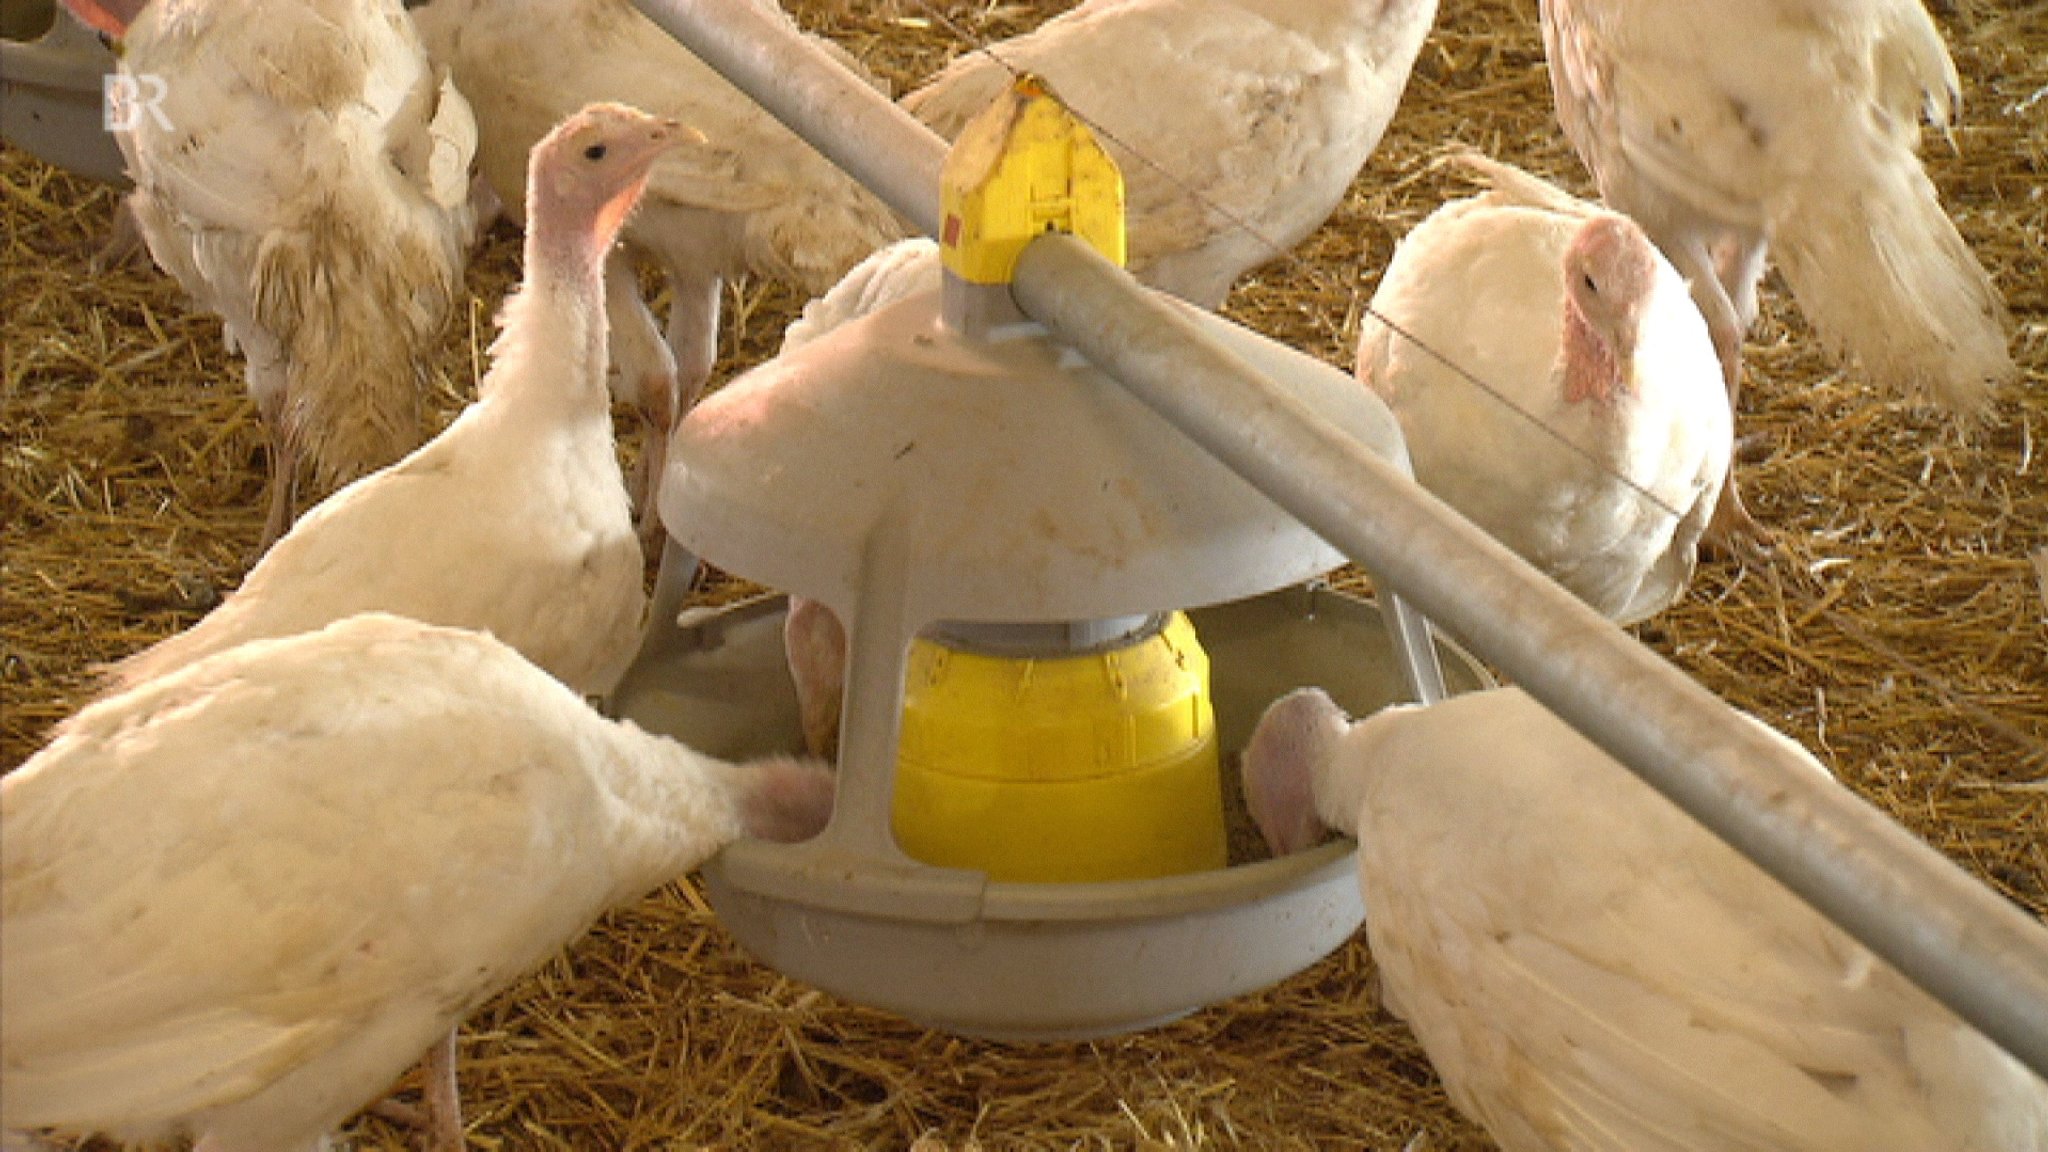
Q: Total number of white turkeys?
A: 9